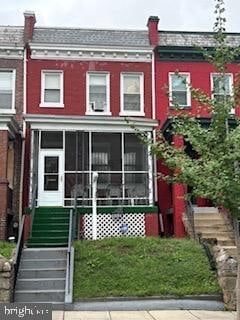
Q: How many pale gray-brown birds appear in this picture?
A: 0